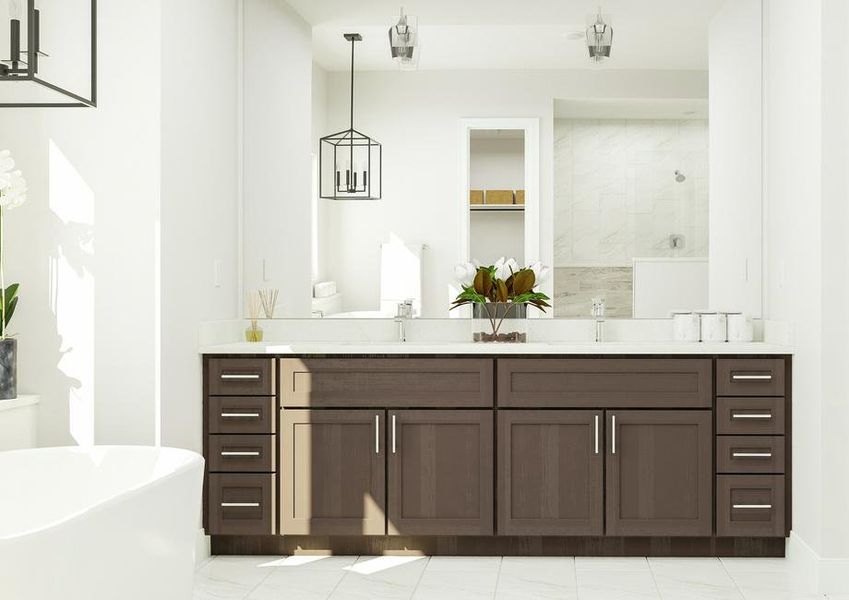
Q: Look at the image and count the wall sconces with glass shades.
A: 2